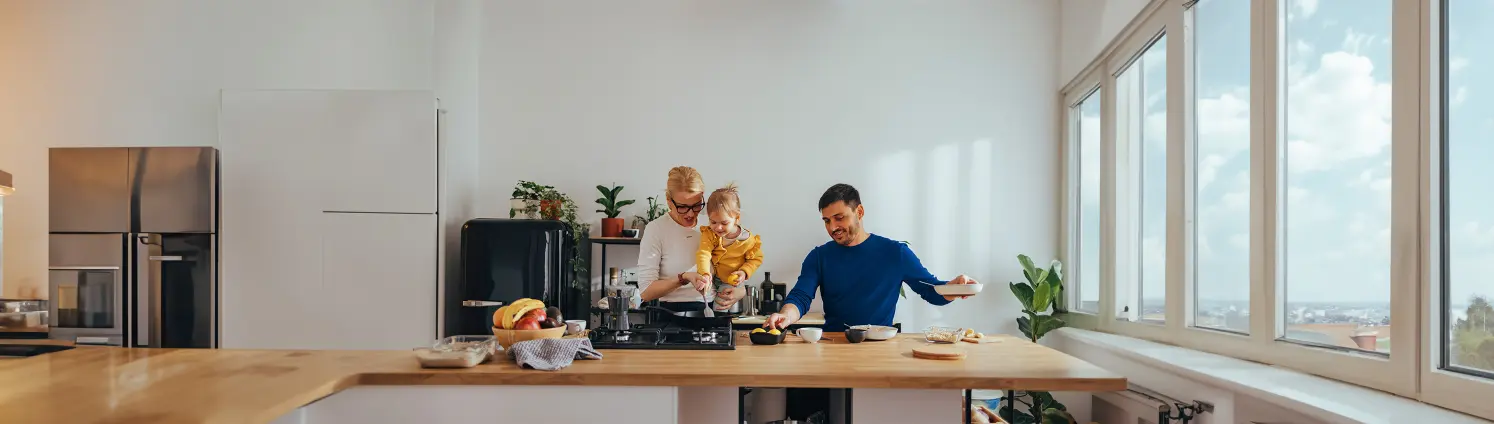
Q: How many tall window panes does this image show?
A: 5